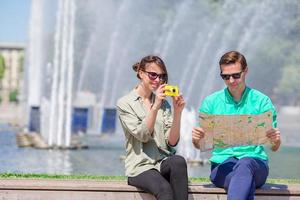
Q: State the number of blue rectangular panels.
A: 3